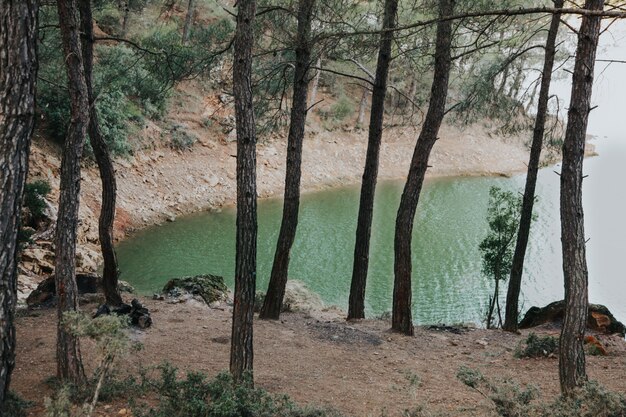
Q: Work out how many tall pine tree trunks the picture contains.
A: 9